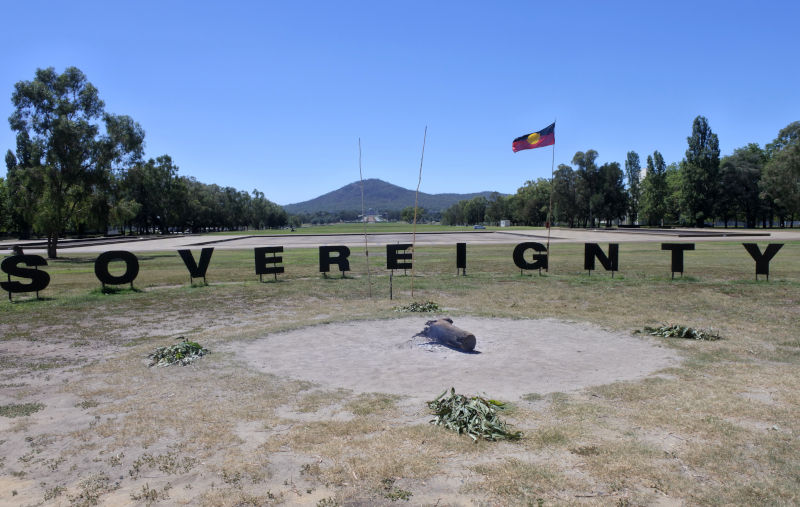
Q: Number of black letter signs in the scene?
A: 11